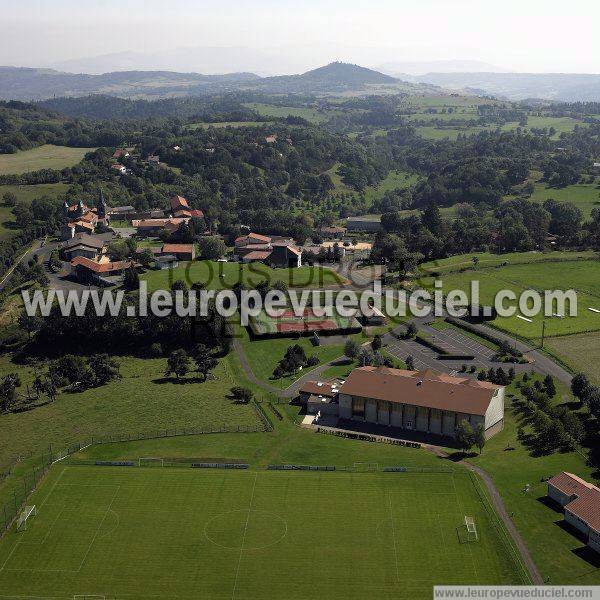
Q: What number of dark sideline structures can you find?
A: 4